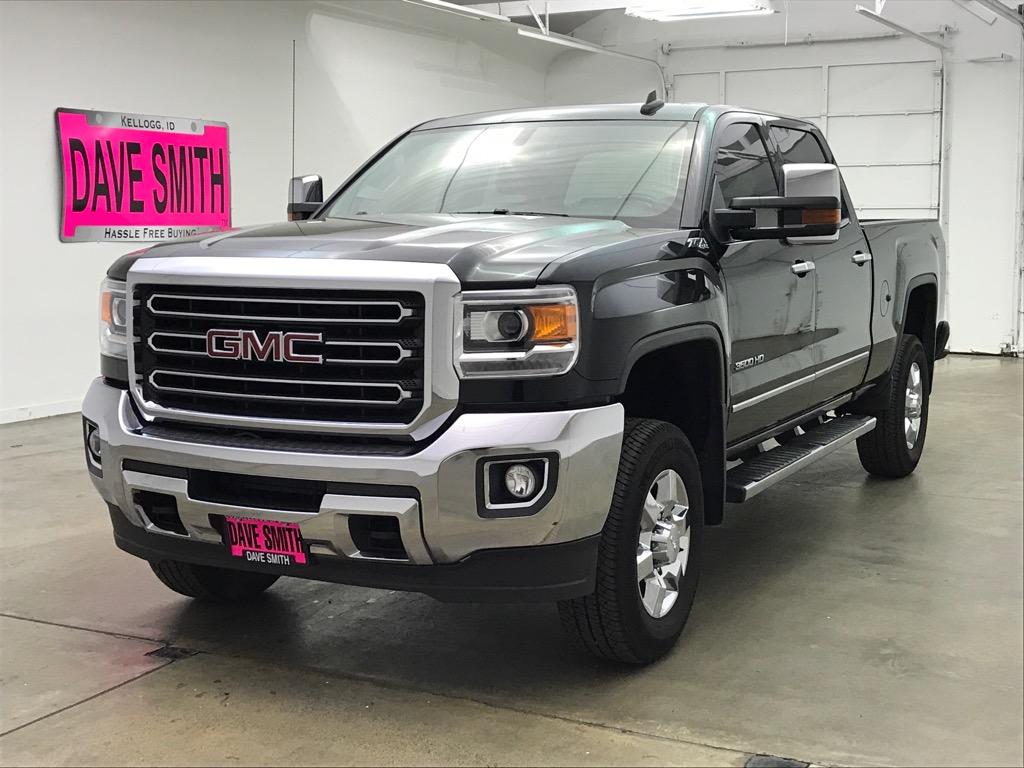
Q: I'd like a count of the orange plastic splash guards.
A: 0